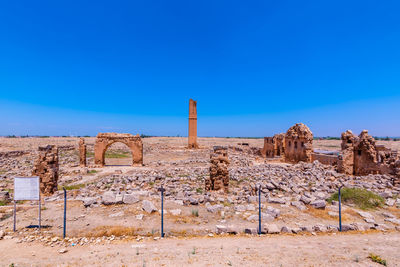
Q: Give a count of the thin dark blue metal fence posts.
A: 4